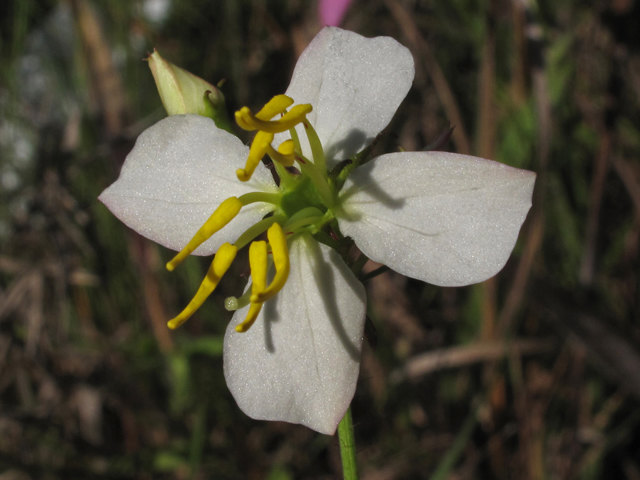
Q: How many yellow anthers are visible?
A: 8